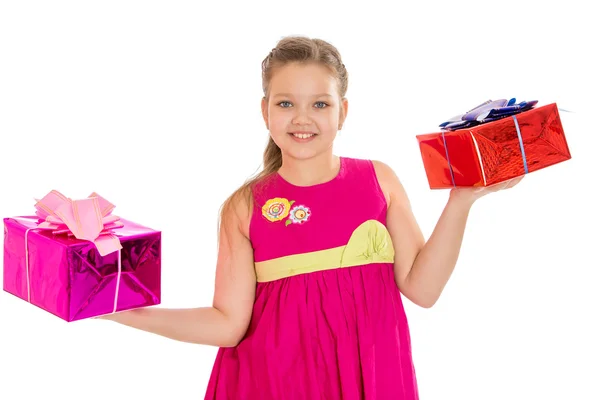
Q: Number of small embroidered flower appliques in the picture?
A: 2